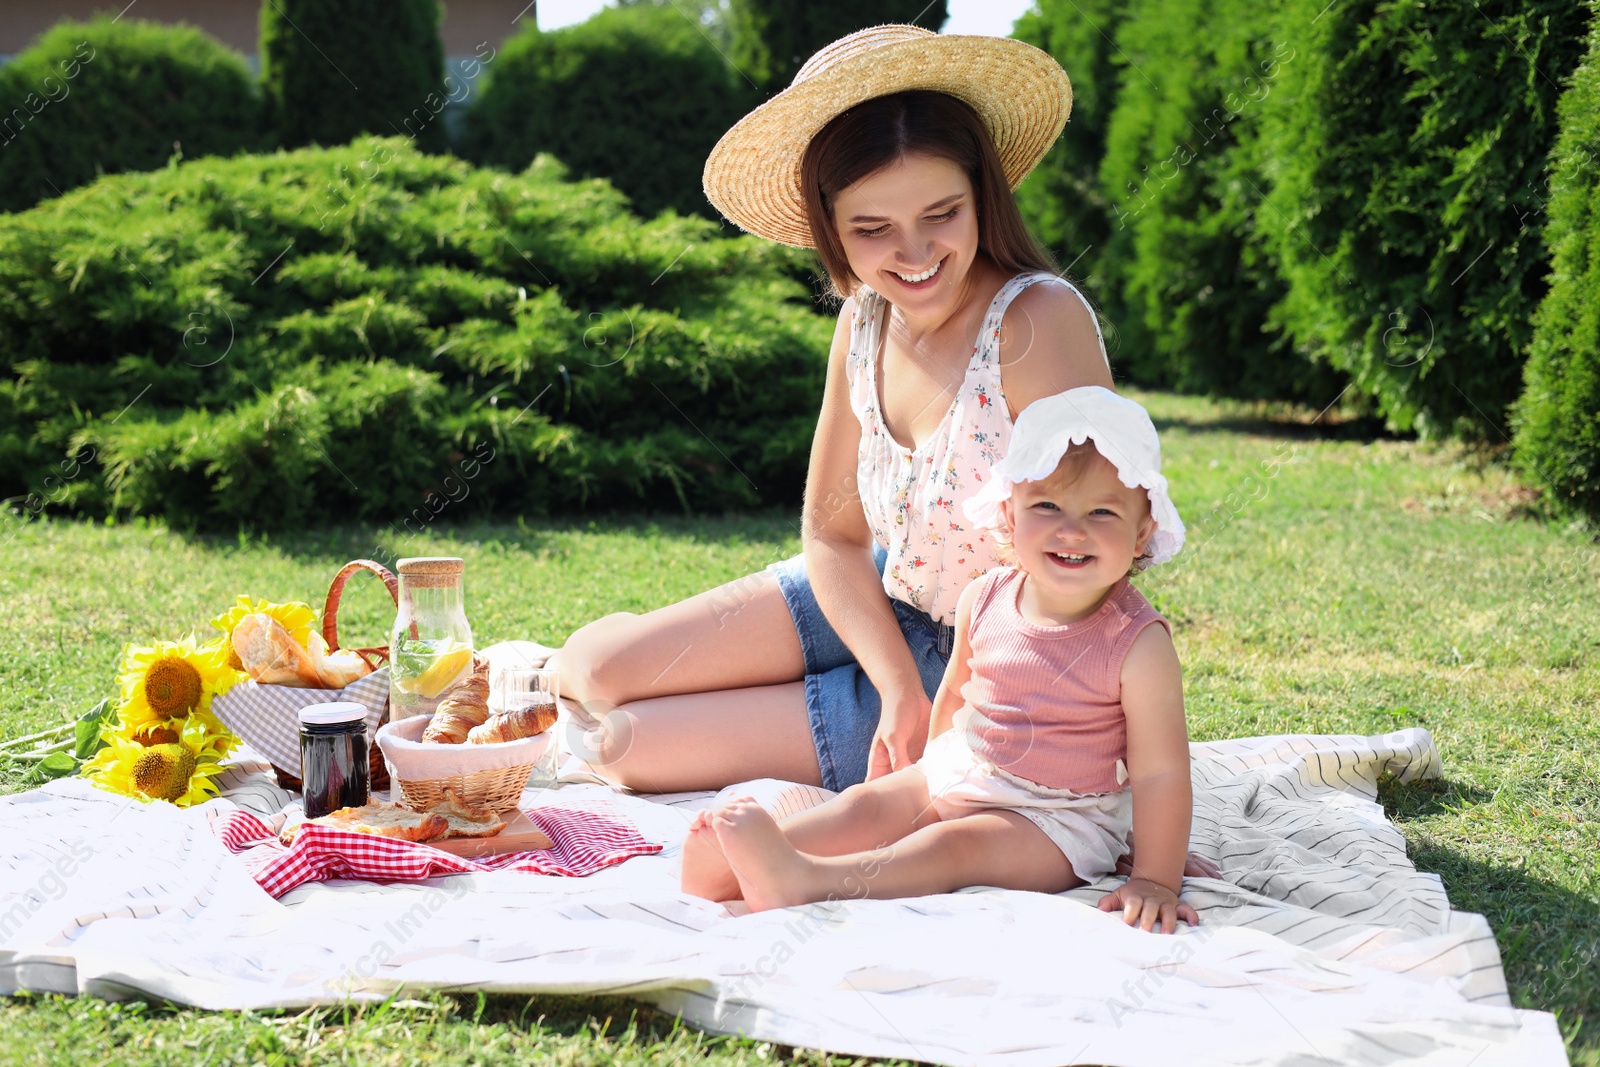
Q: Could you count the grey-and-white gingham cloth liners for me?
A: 1